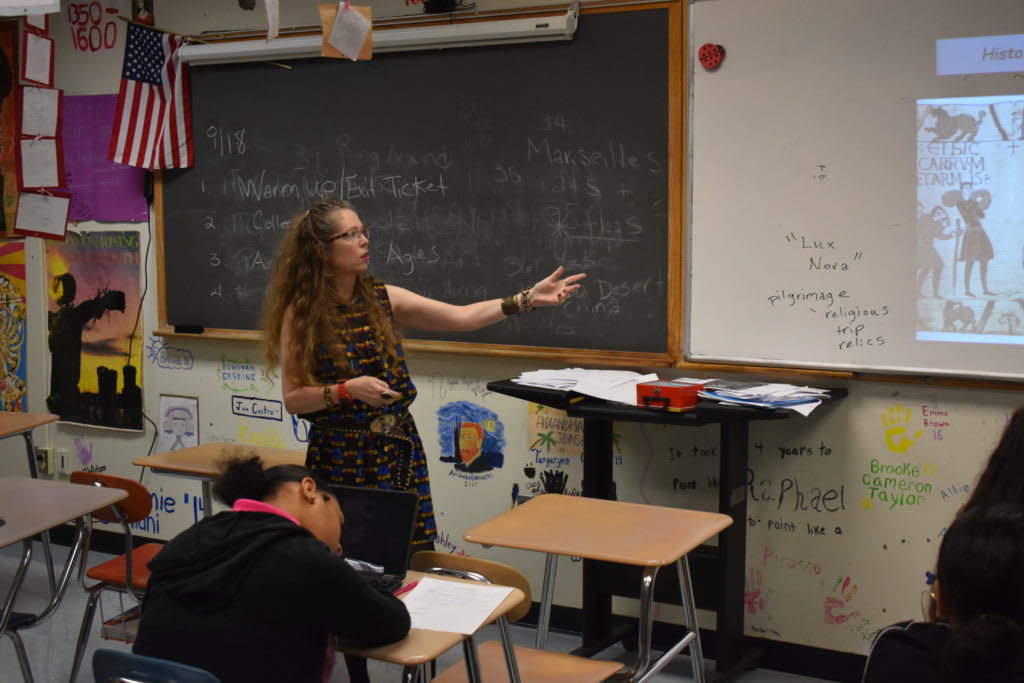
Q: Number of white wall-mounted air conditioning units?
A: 0